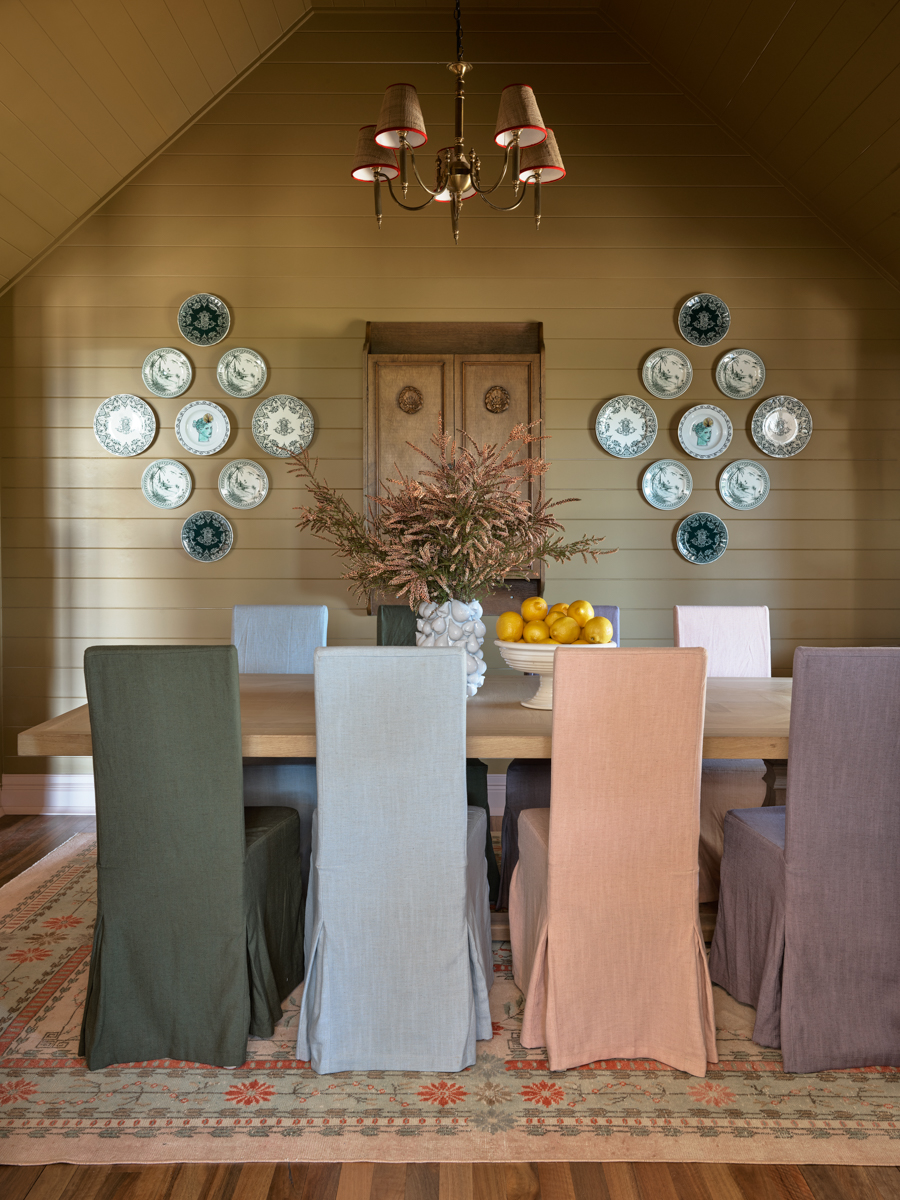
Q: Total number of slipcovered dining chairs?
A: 8